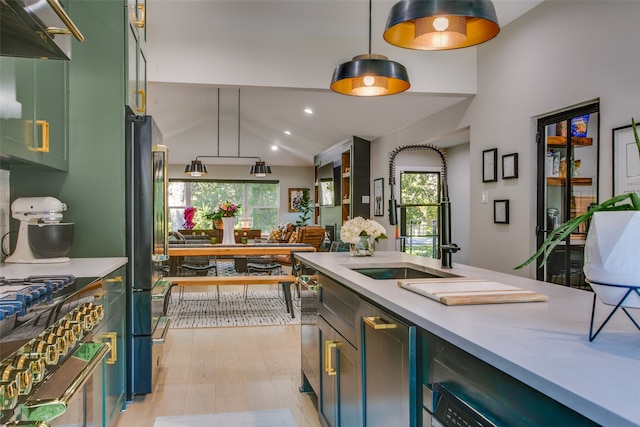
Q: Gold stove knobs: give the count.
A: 10